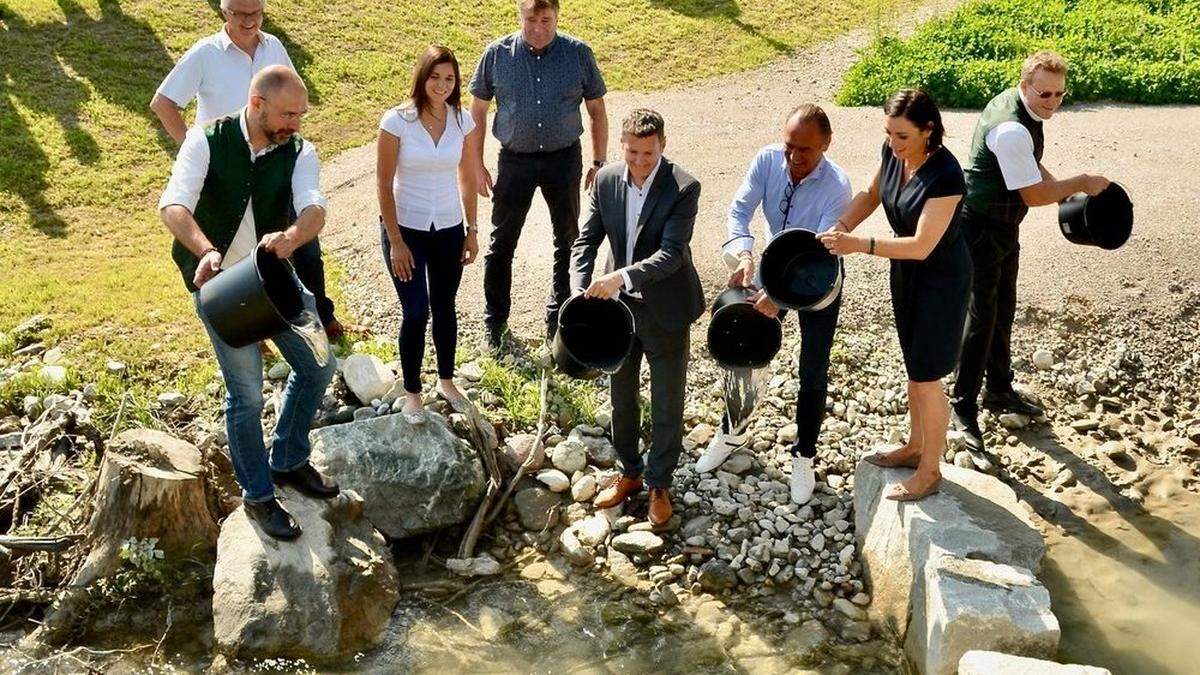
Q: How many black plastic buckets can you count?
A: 5